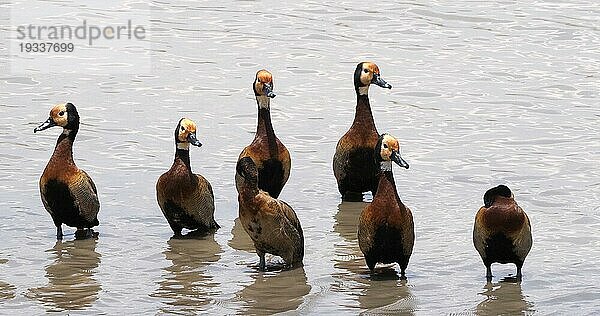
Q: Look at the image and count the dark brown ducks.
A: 7